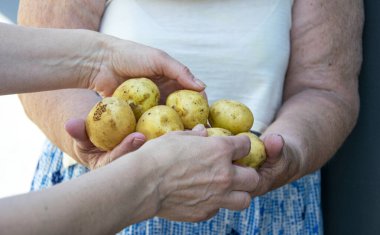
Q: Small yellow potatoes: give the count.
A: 7